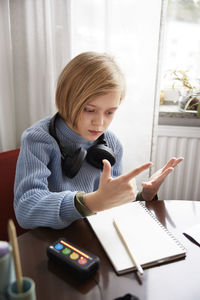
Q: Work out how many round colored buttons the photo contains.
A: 4